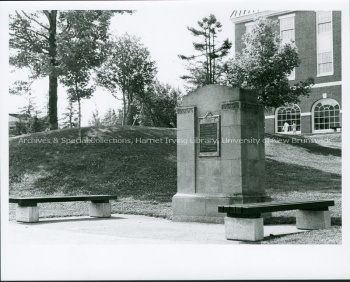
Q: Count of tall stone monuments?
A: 1